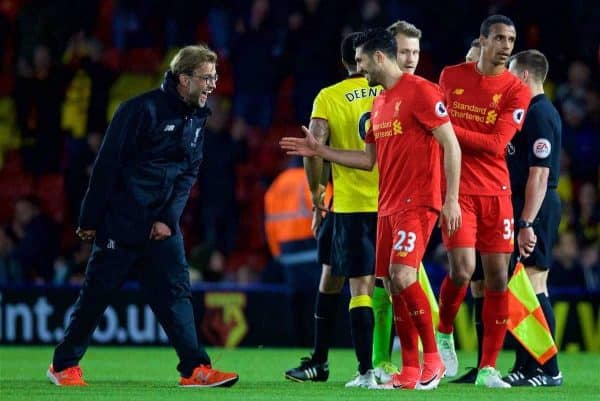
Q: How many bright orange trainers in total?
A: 2